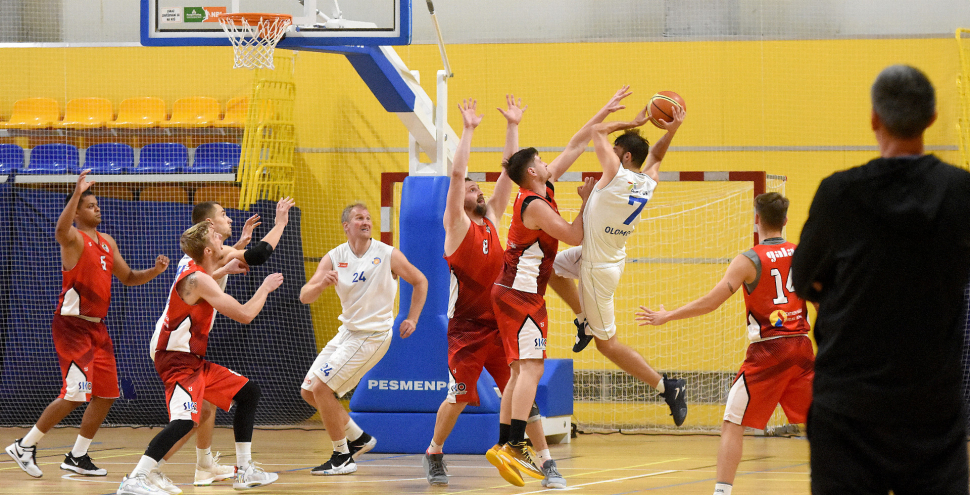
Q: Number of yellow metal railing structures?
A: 2